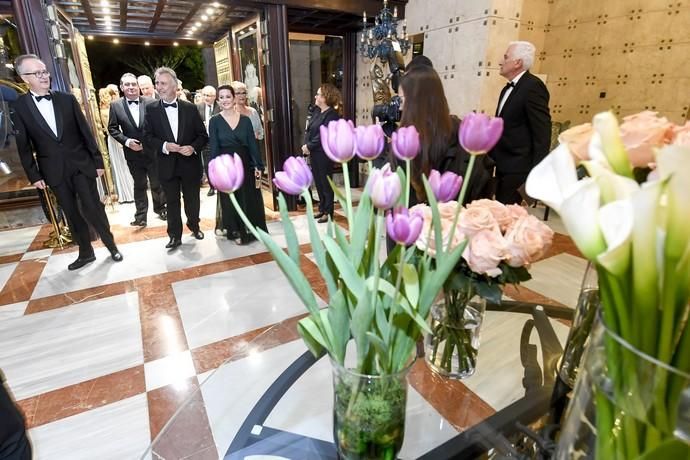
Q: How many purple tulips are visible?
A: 9